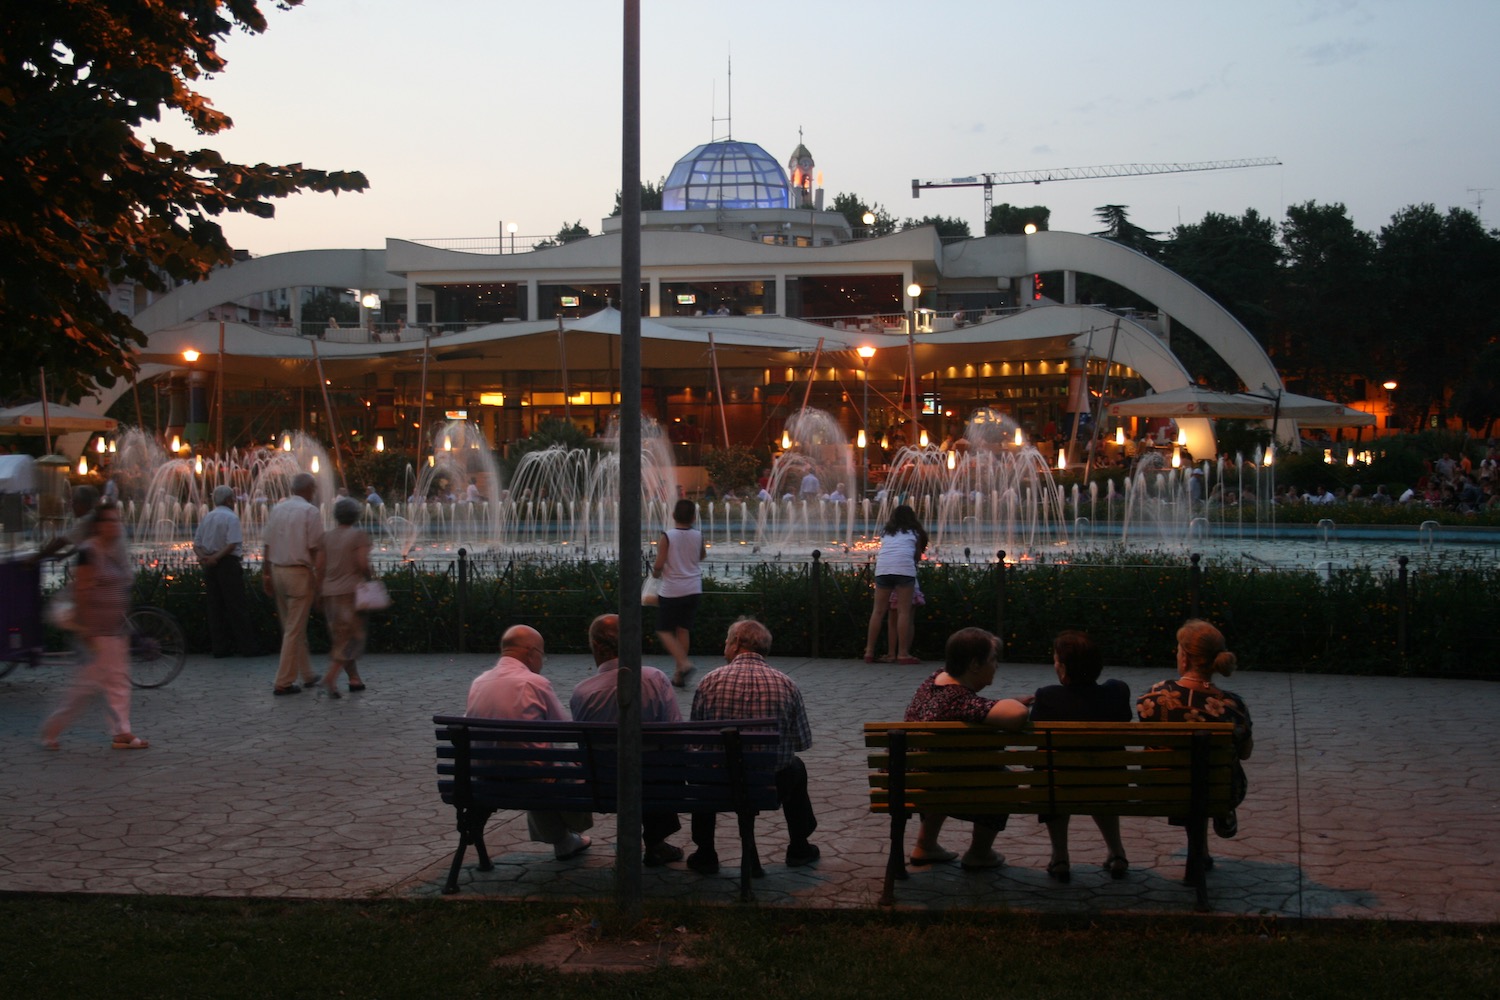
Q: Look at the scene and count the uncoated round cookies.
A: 0